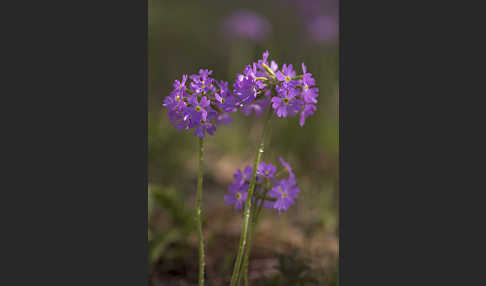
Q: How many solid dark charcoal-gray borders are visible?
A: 2